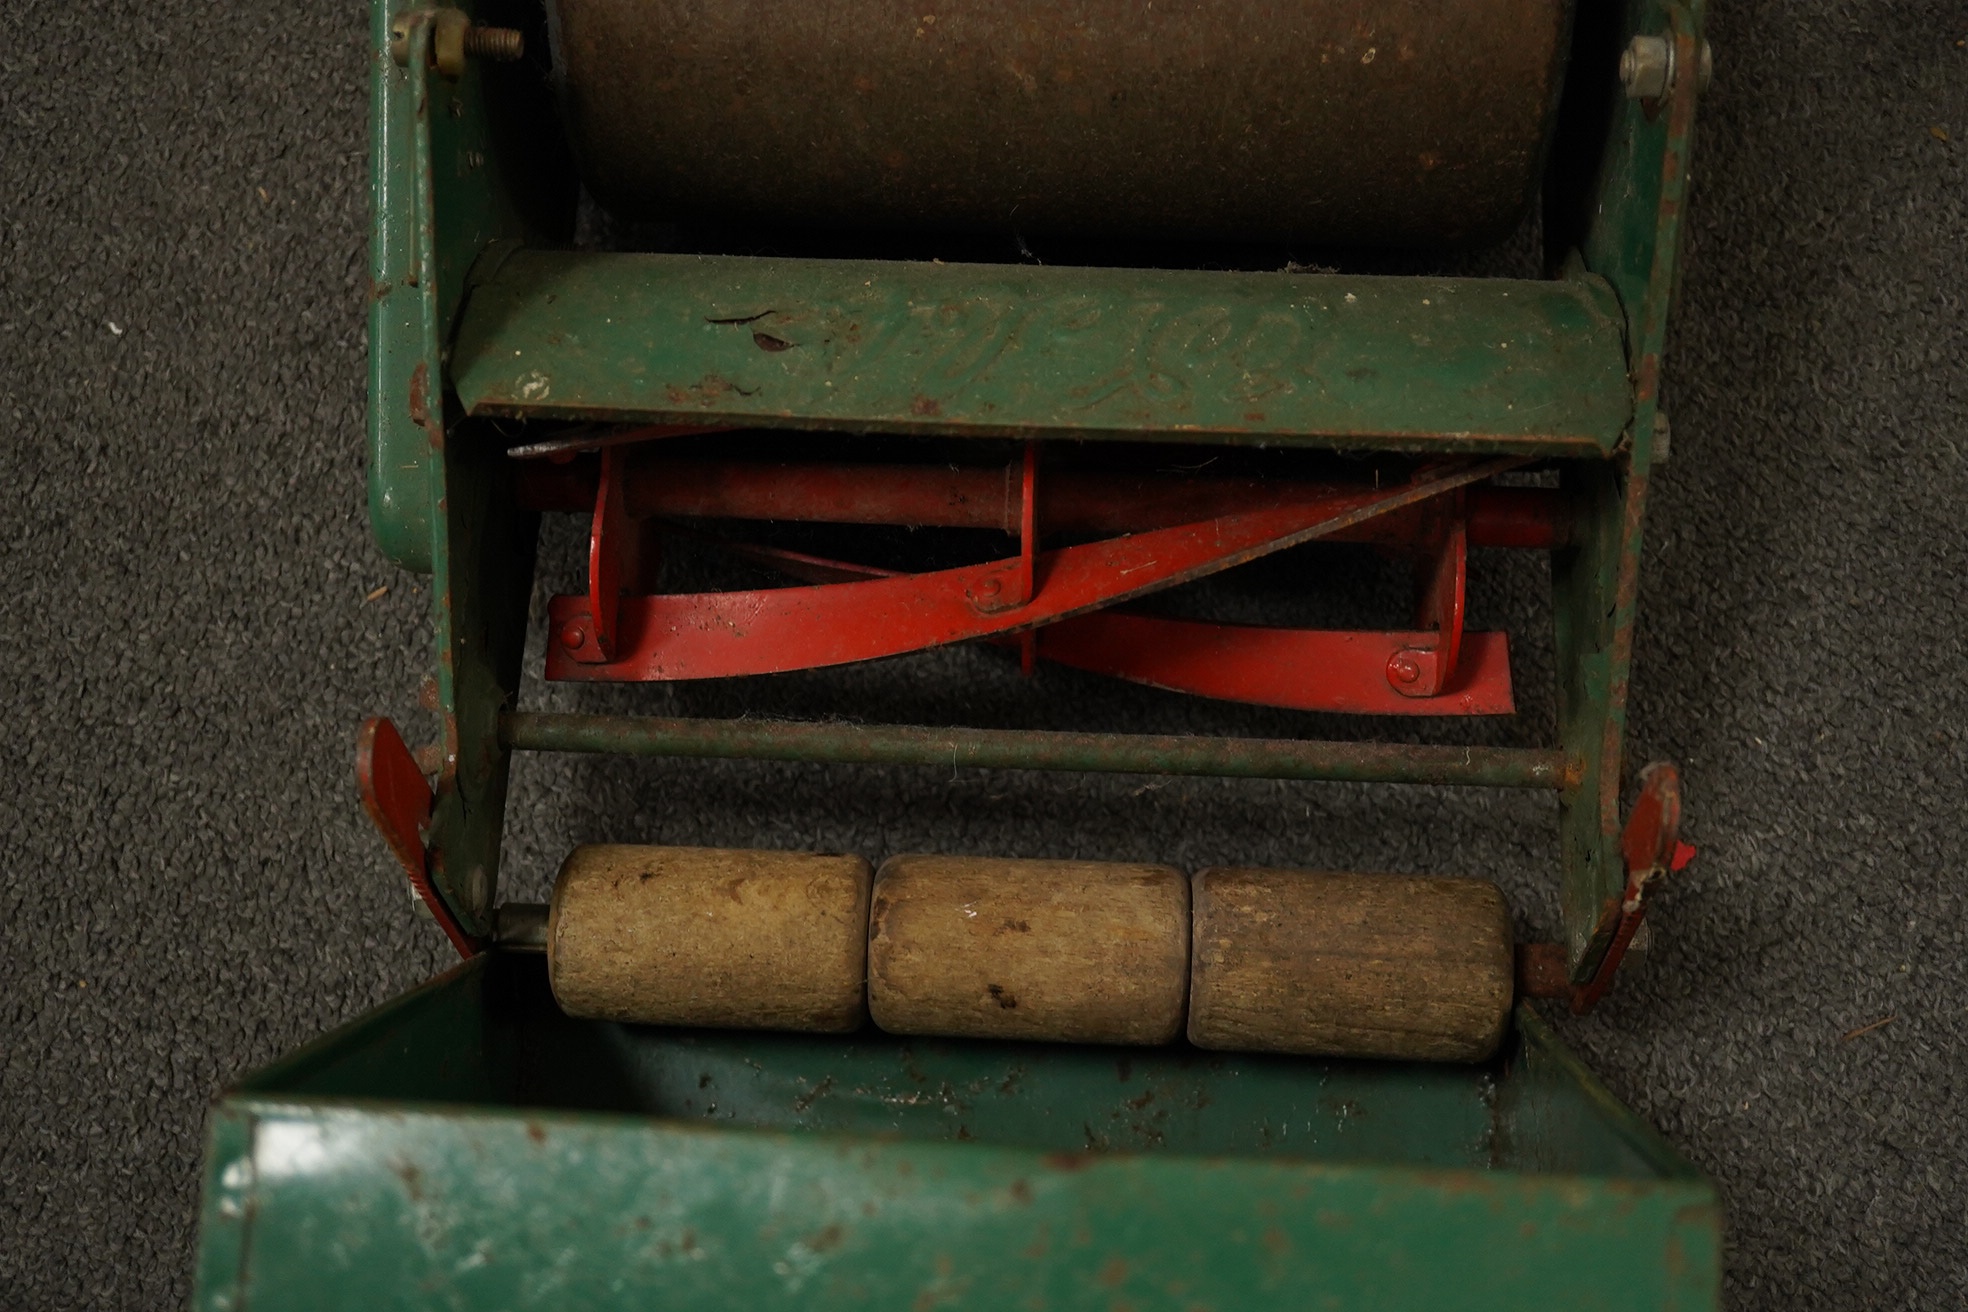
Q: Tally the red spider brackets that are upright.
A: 3